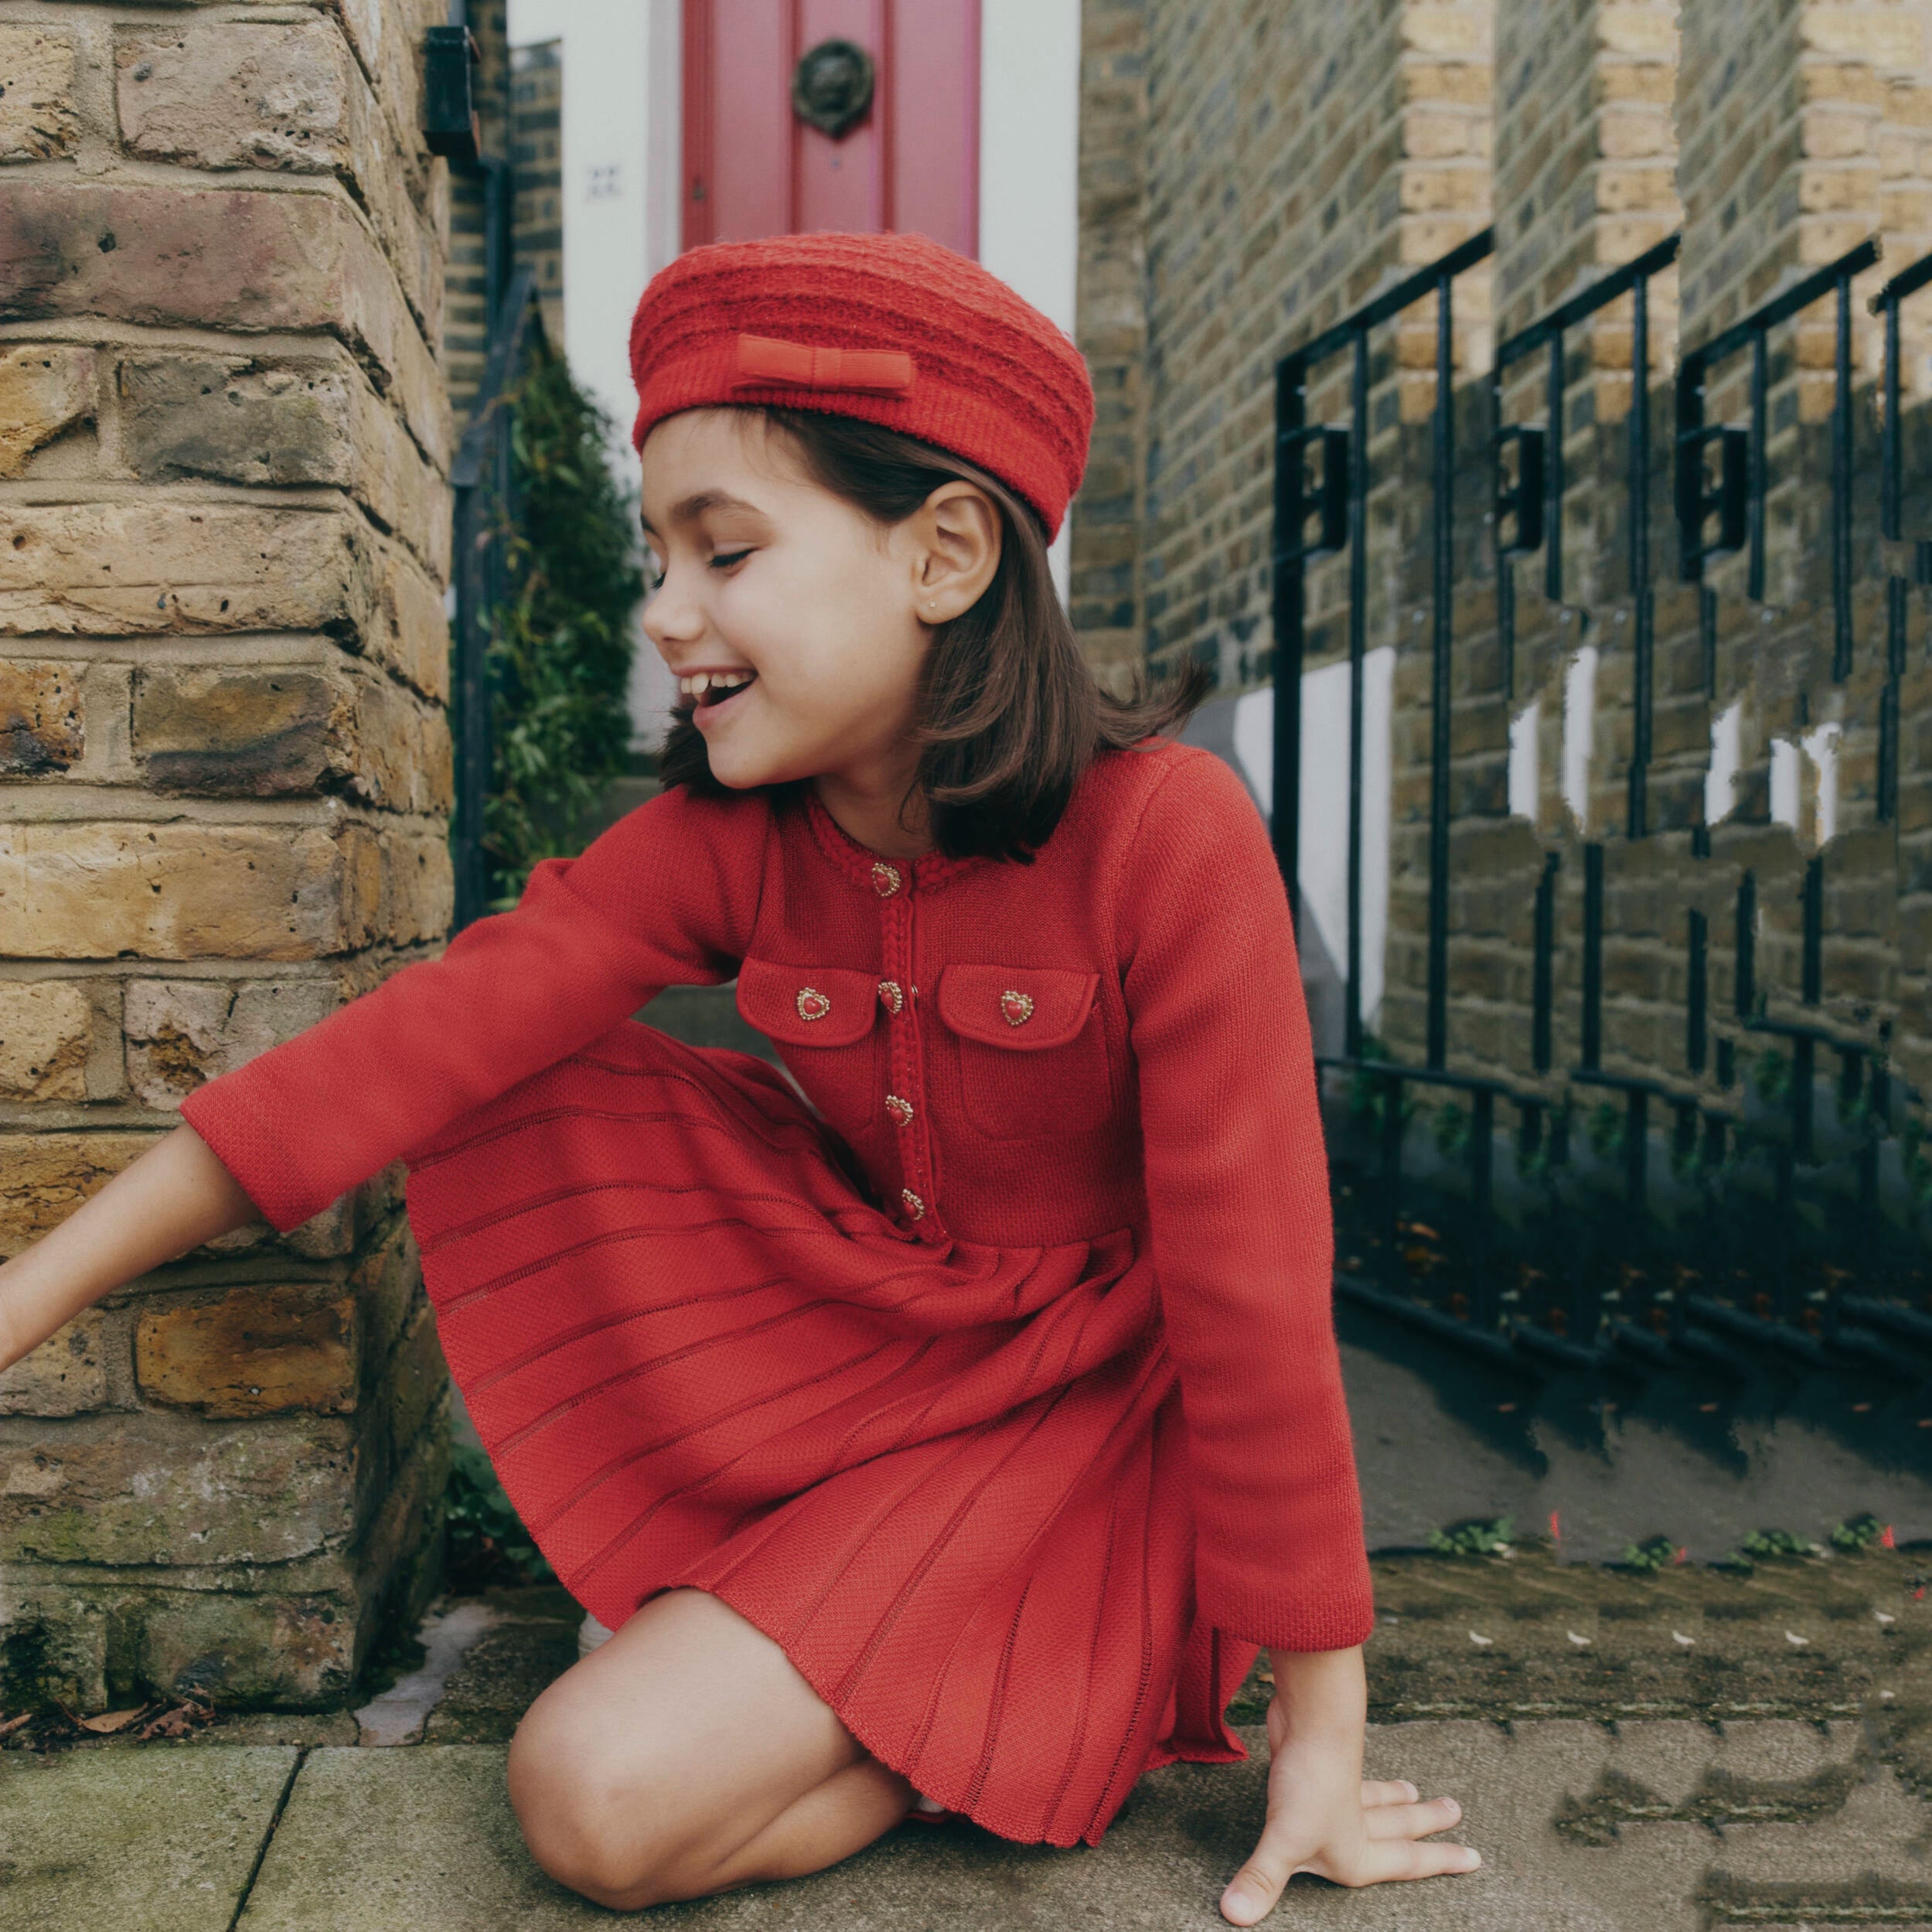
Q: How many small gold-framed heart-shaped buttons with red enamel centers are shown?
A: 6